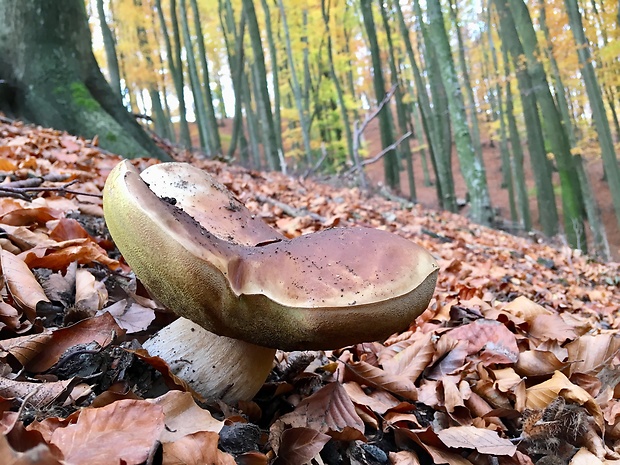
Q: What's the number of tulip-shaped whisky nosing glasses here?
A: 0